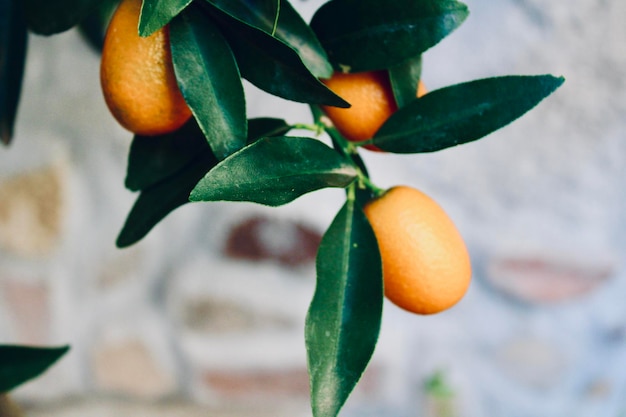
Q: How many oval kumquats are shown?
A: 3